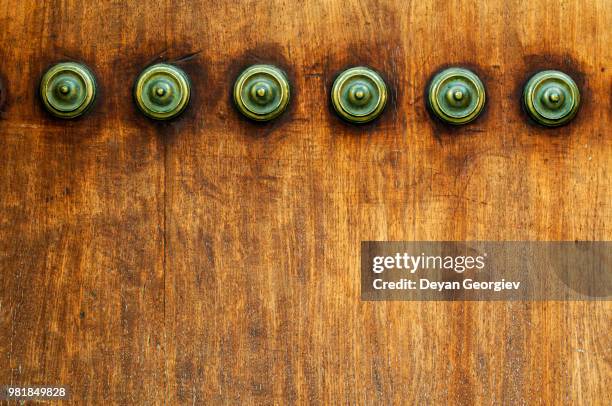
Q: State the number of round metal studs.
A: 6